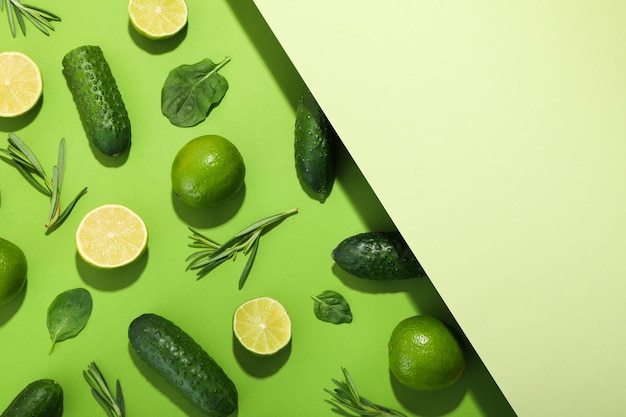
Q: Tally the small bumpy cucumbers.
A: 5